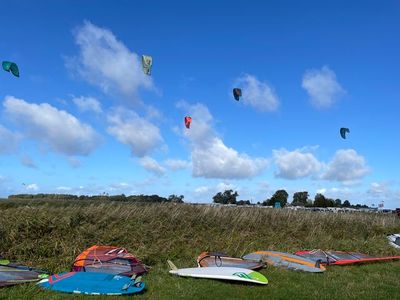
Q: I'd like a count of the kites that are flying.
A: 5